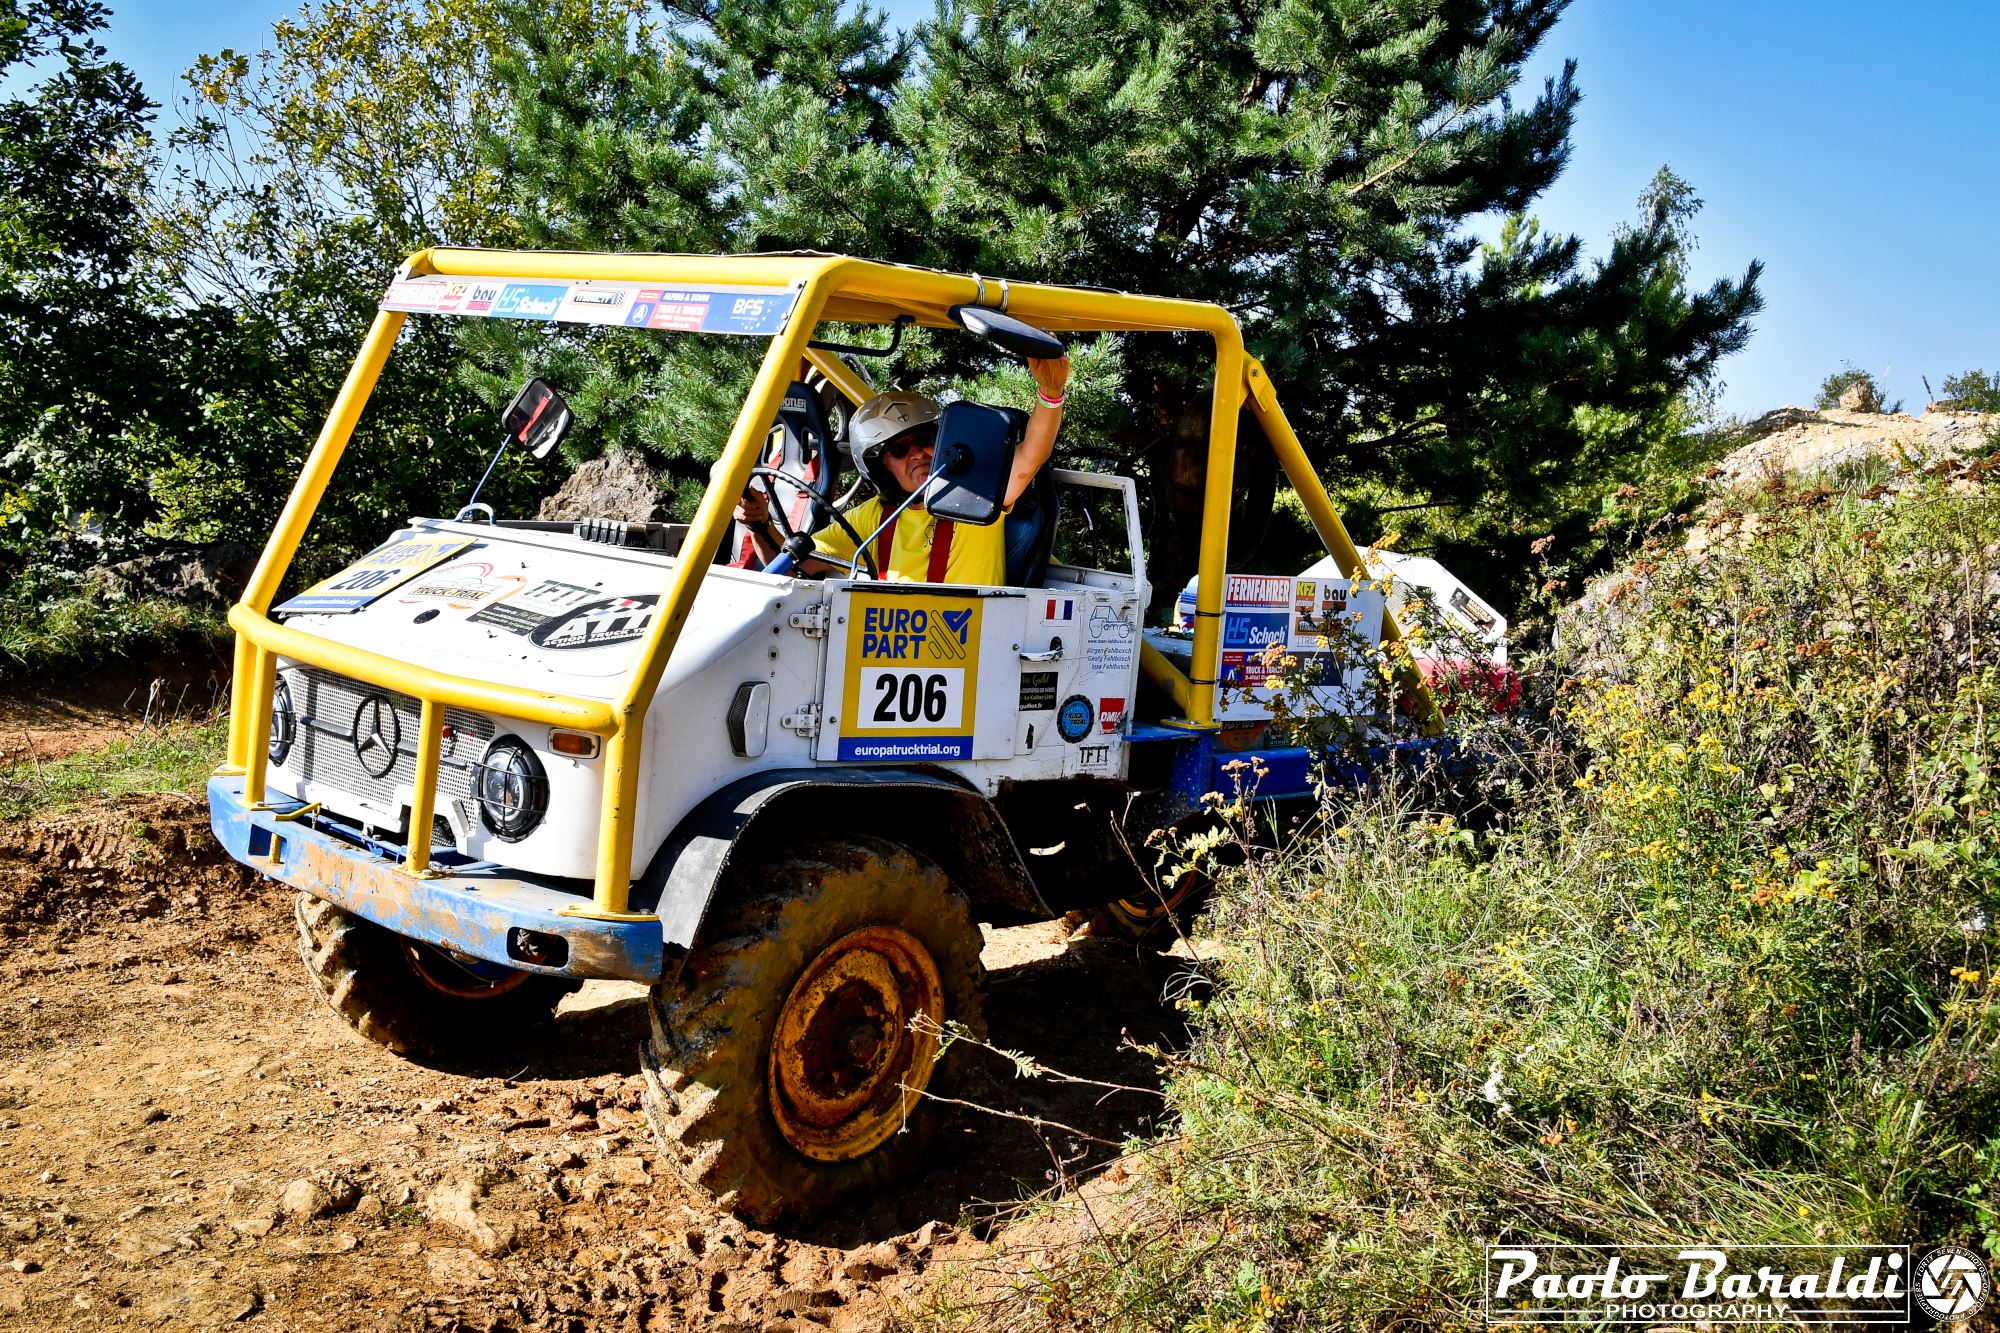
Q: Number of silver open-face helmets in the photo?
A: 1